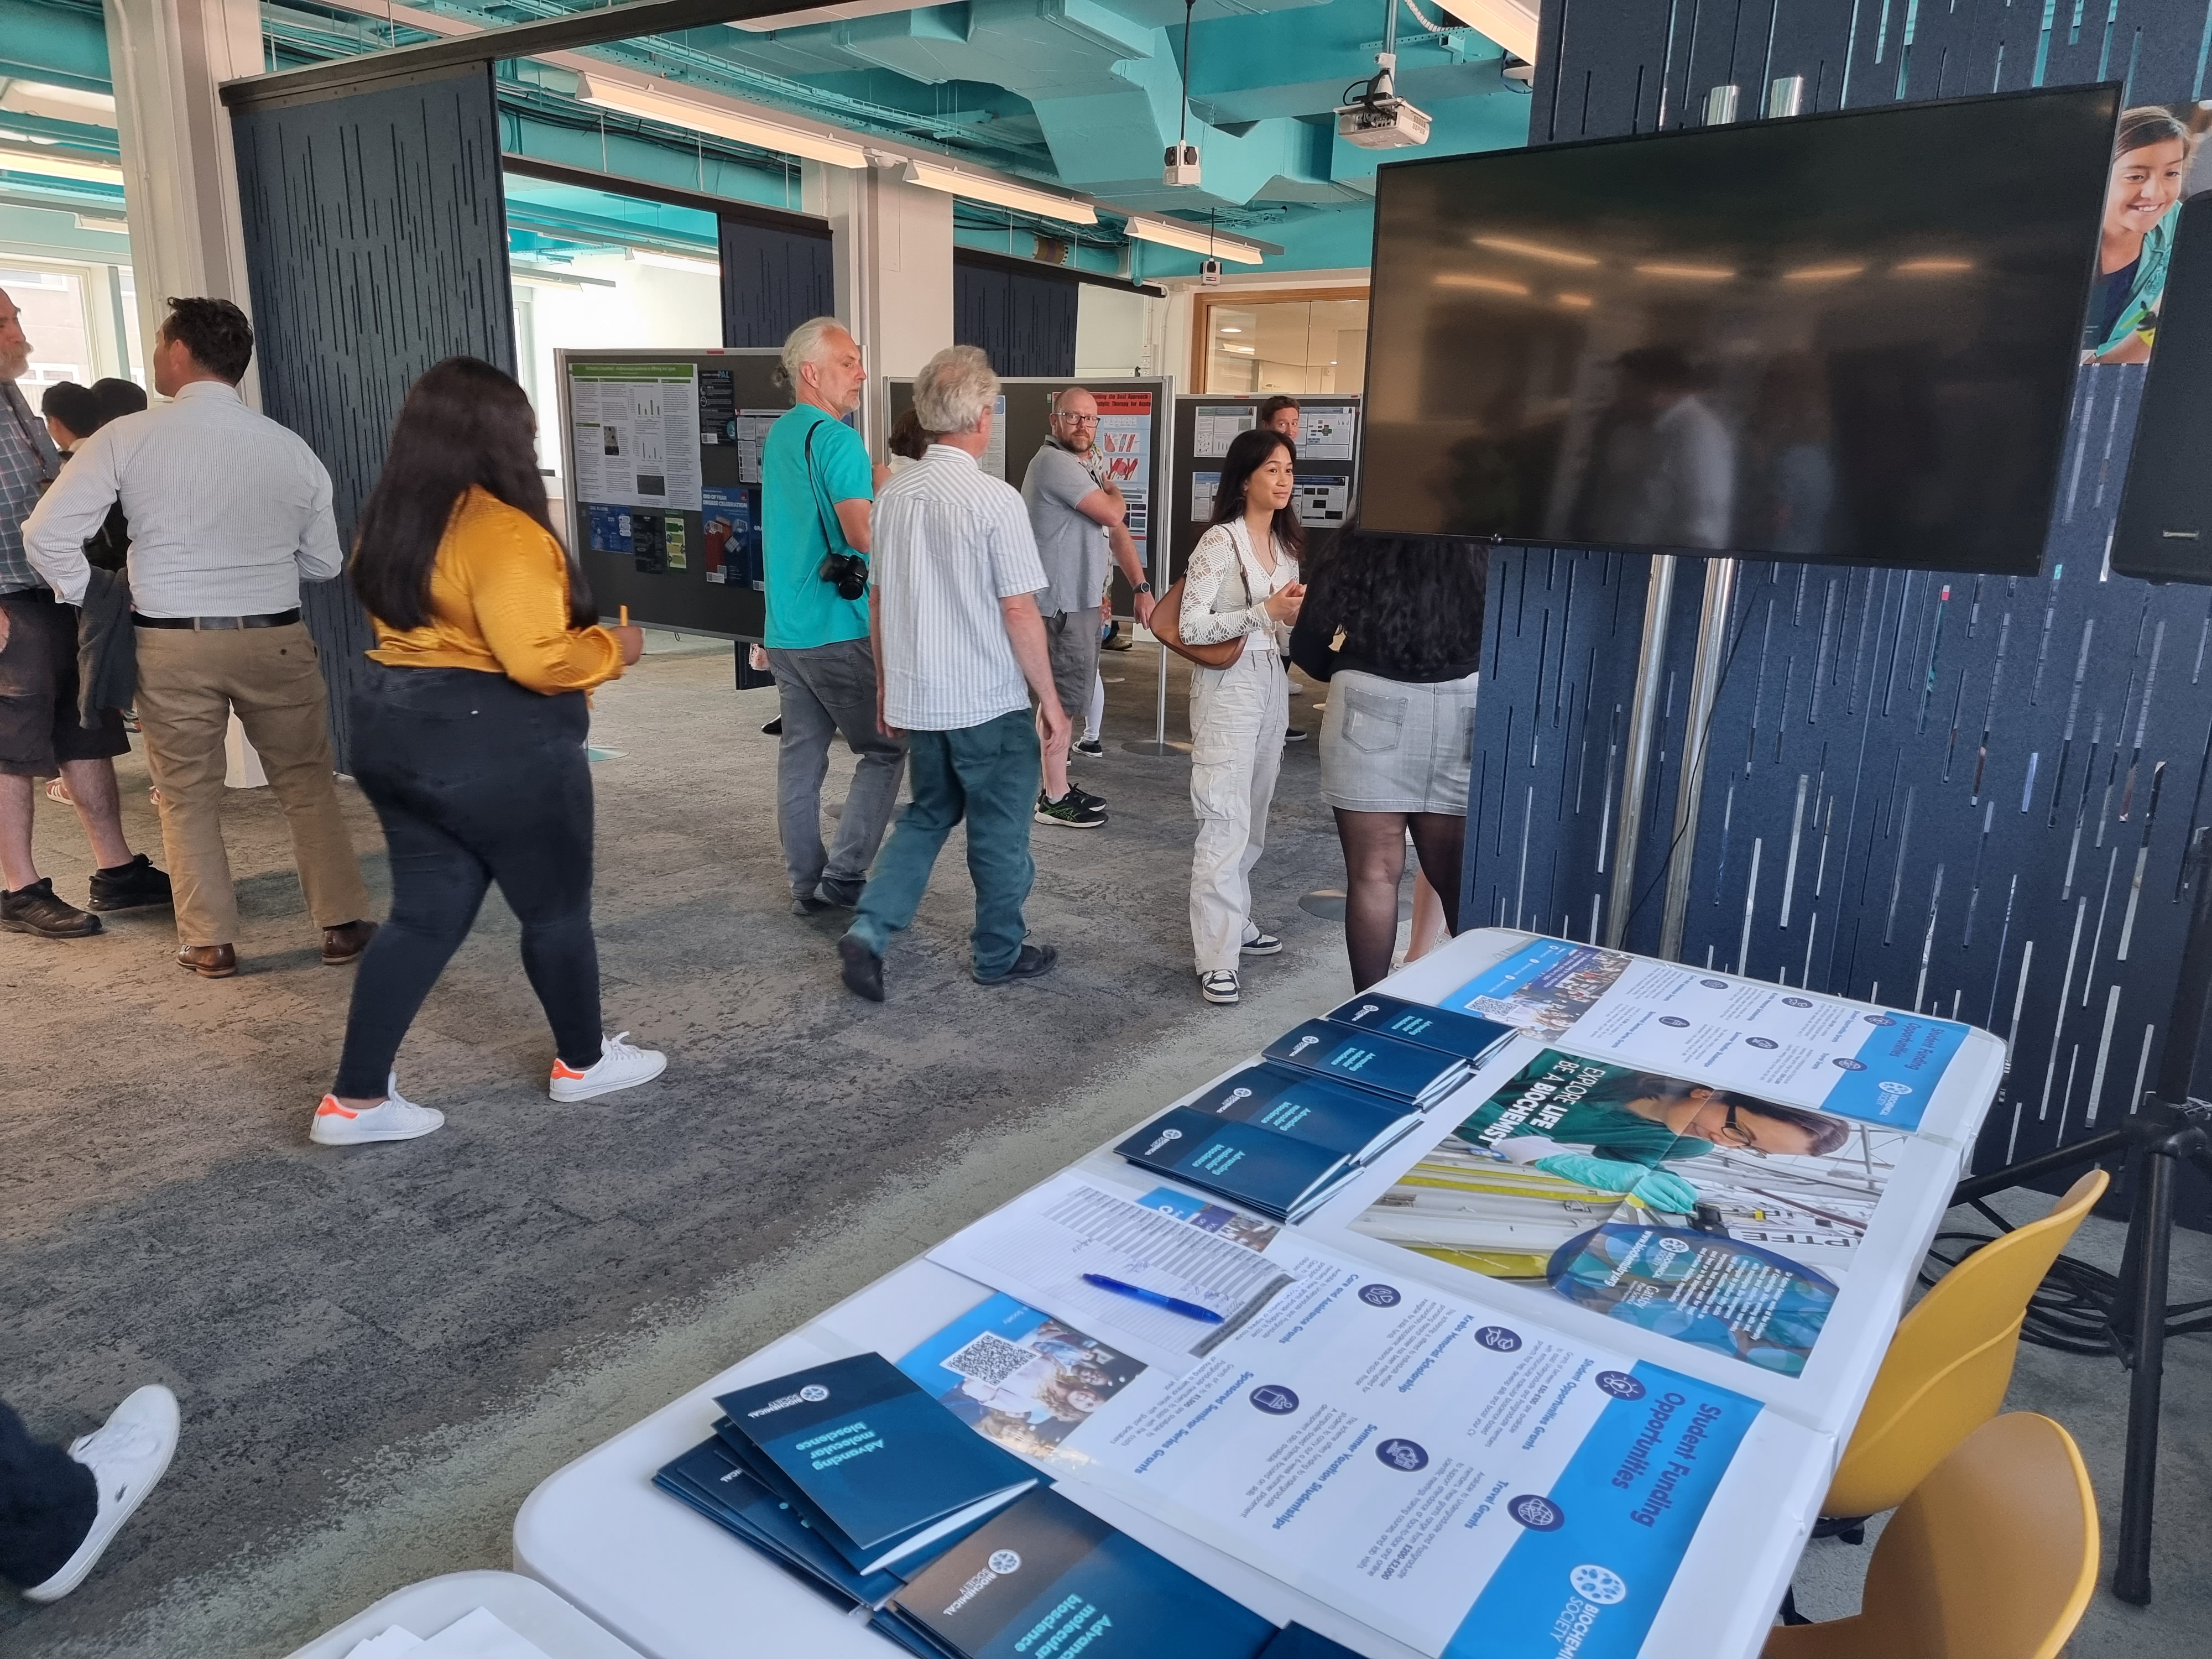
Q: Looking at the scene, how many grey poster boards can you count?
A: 3